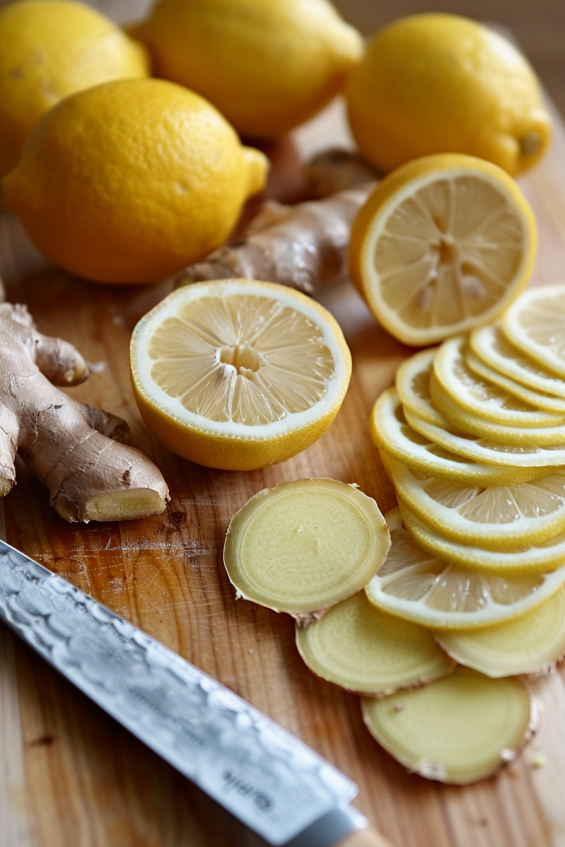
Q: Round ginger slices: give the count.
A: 4